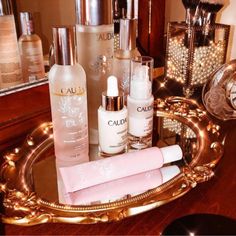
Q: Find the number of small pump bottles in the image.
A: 1